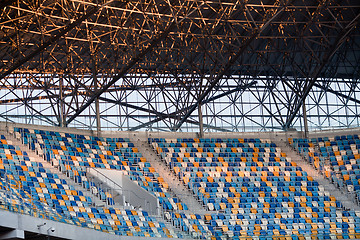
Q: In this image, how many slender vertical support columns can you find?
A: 4